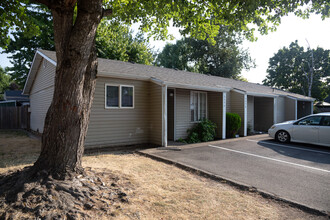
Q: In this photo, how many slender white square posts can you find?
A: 6